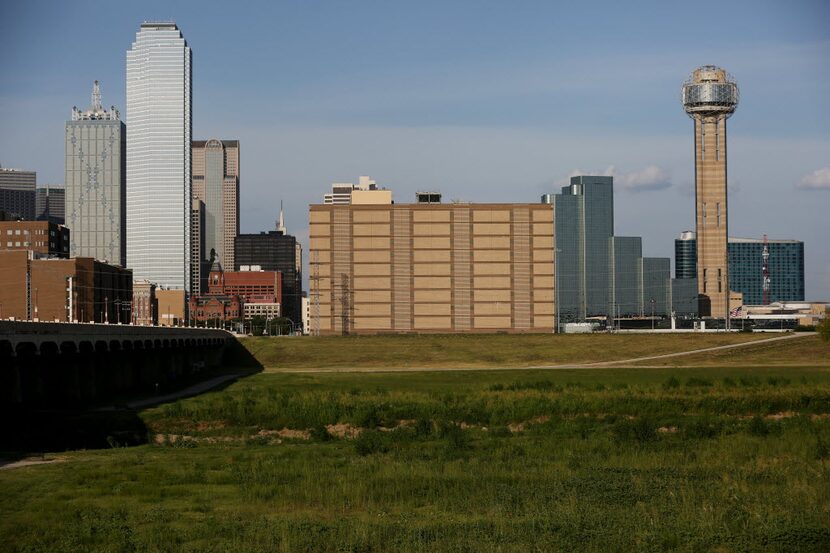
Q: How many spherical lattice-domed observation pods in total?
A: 1